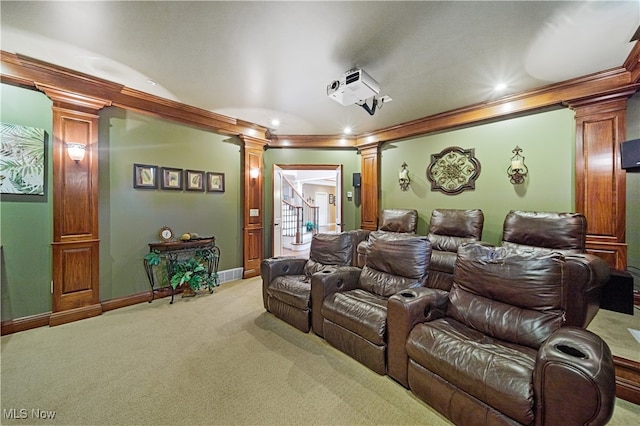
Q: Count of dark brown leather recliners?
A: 6